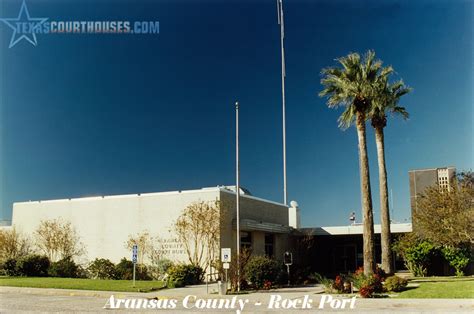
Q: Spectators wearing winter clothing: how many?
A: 0